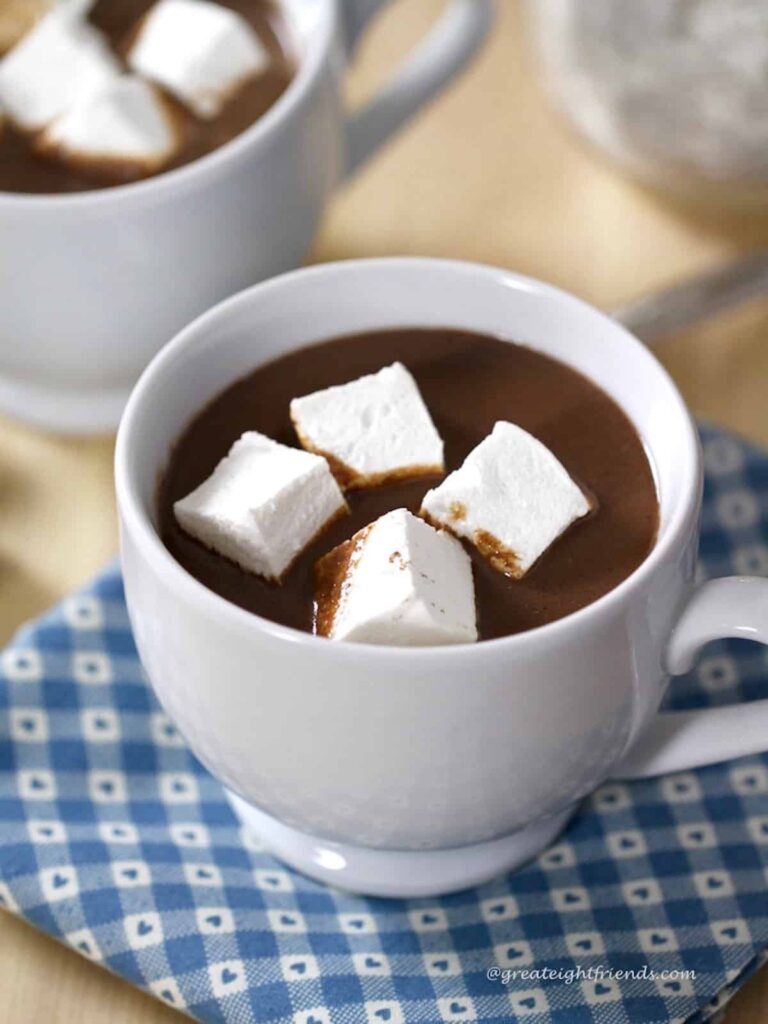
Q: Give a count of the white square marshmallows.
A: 7